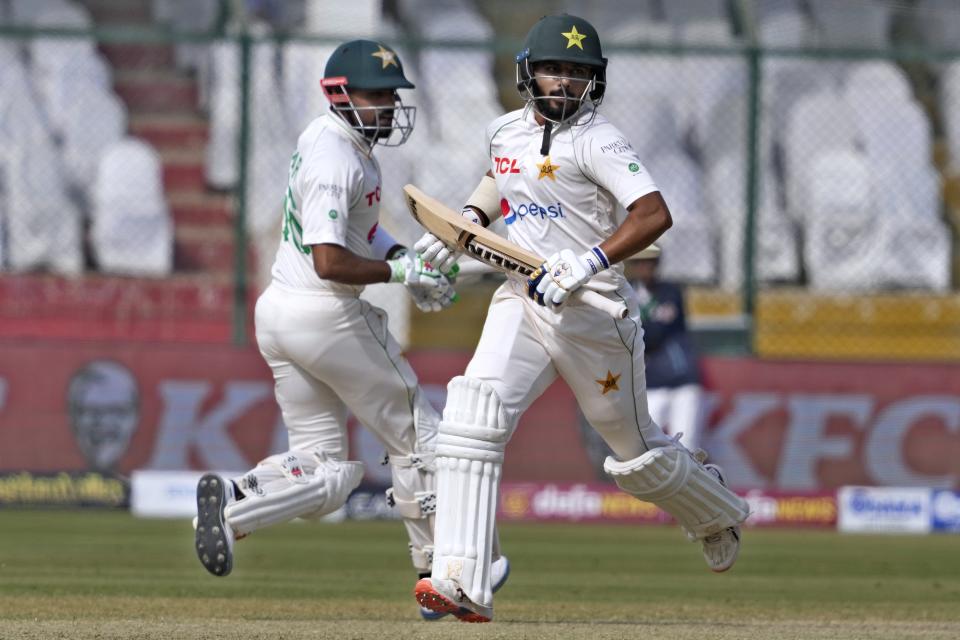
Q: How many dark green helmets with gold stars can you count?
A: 2